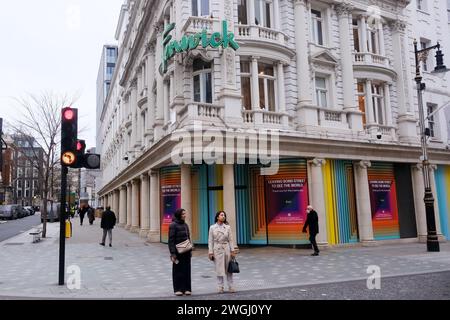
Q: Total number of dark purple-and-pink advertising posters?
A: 3